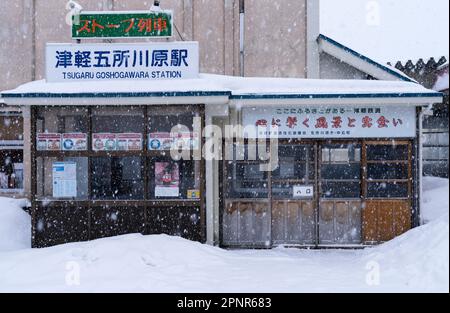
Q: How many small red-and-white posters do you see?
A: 6